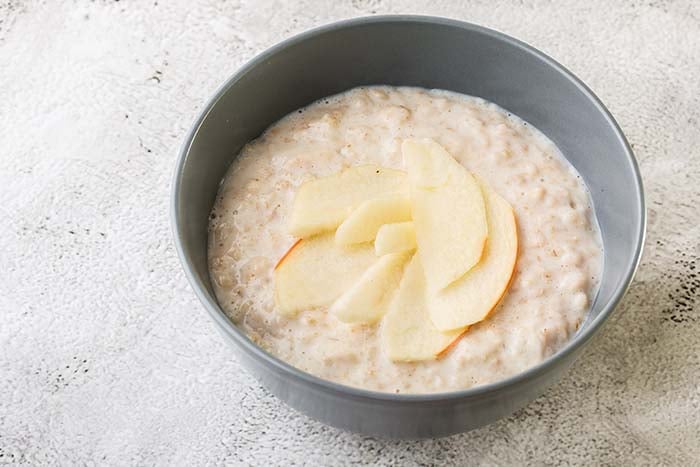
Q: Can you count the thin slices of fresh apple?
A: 8